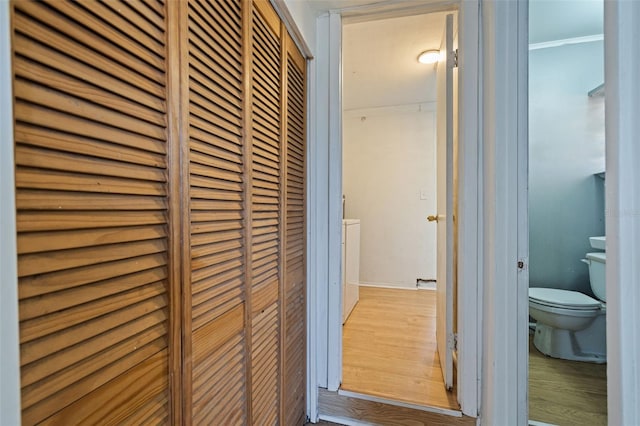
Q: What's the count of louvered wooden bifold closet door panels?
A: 4